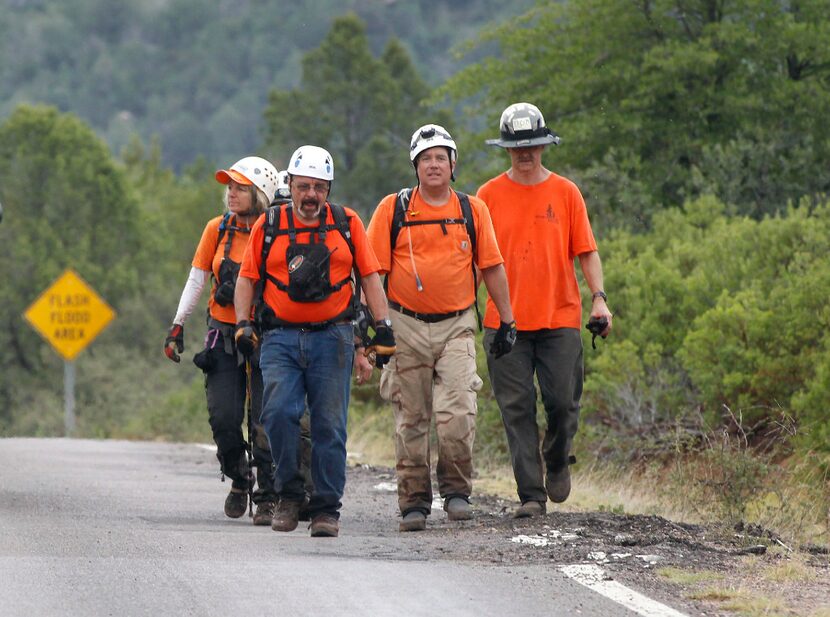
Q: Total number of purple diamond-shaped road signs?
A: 0